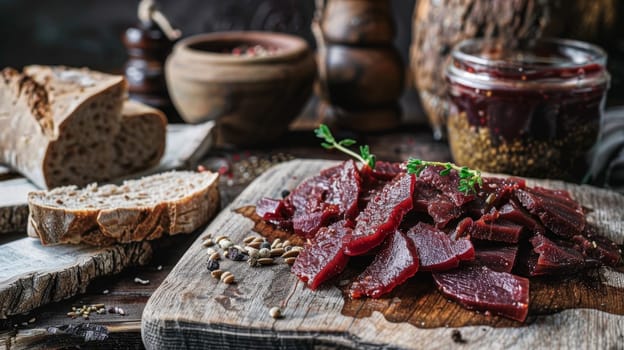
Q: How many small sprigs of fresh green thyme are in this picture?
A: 2